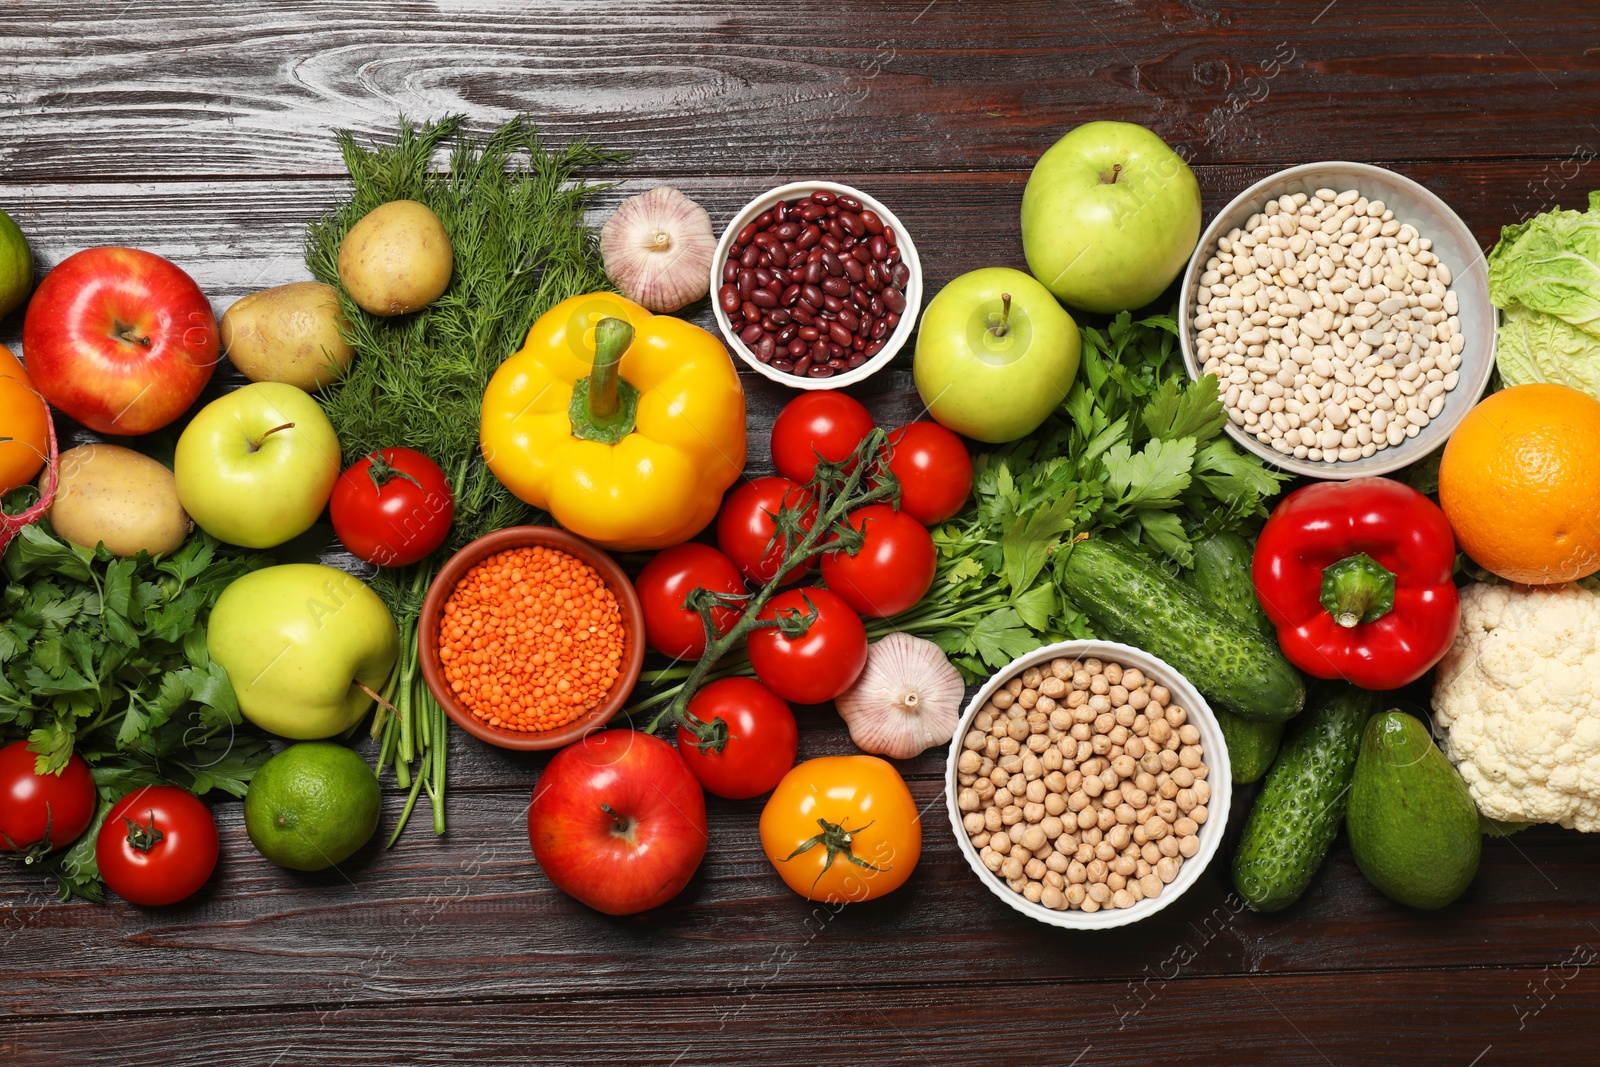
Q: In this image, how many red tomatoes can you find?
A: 10